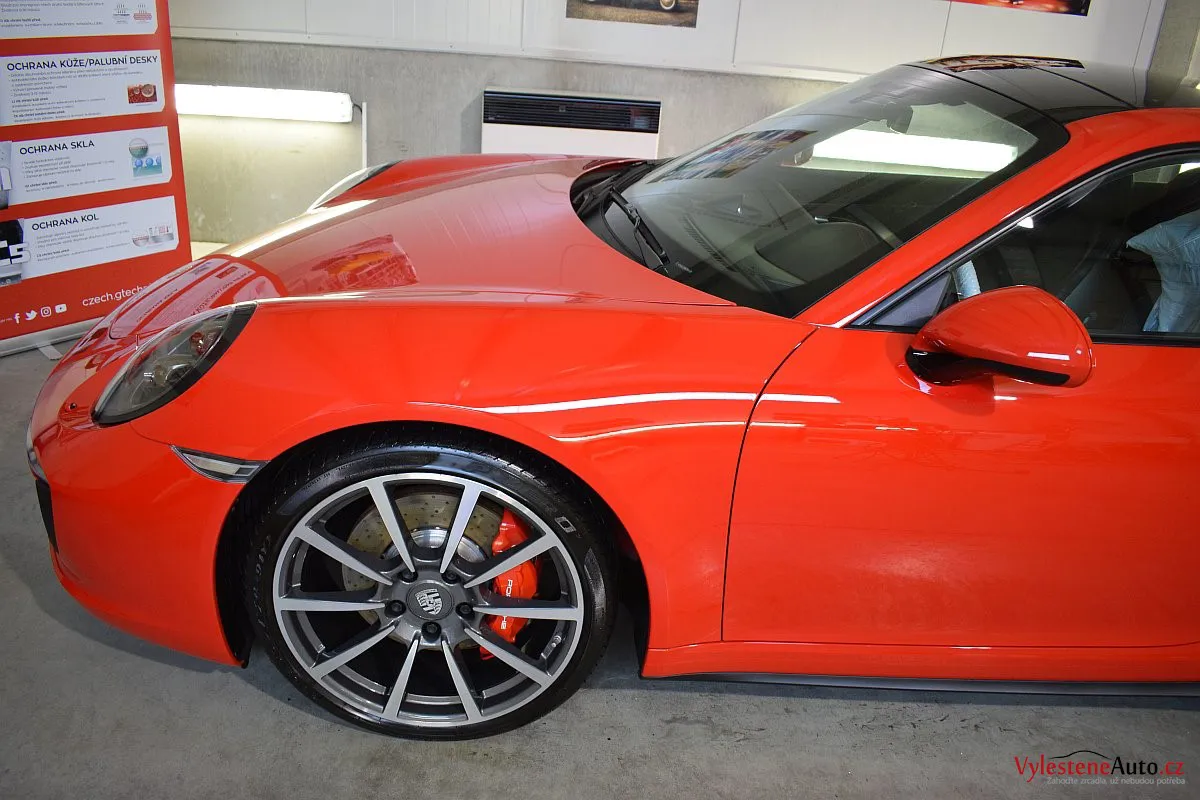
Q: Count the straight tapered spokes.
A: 10